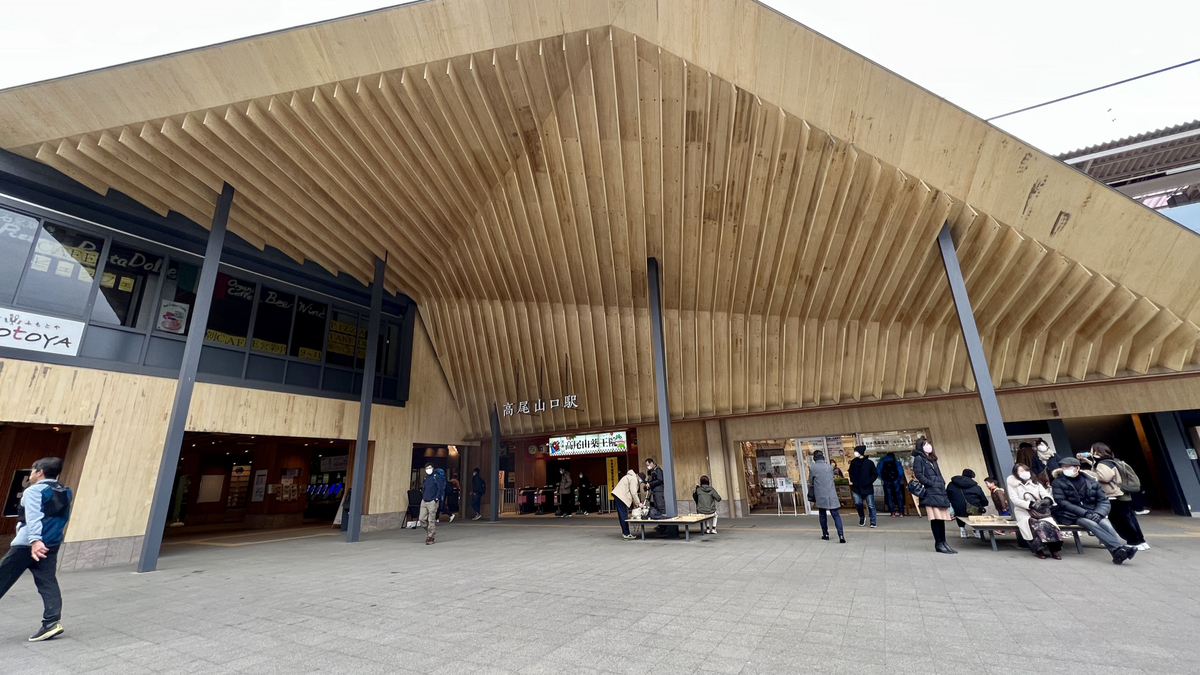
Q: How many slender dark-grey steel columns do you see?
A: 5